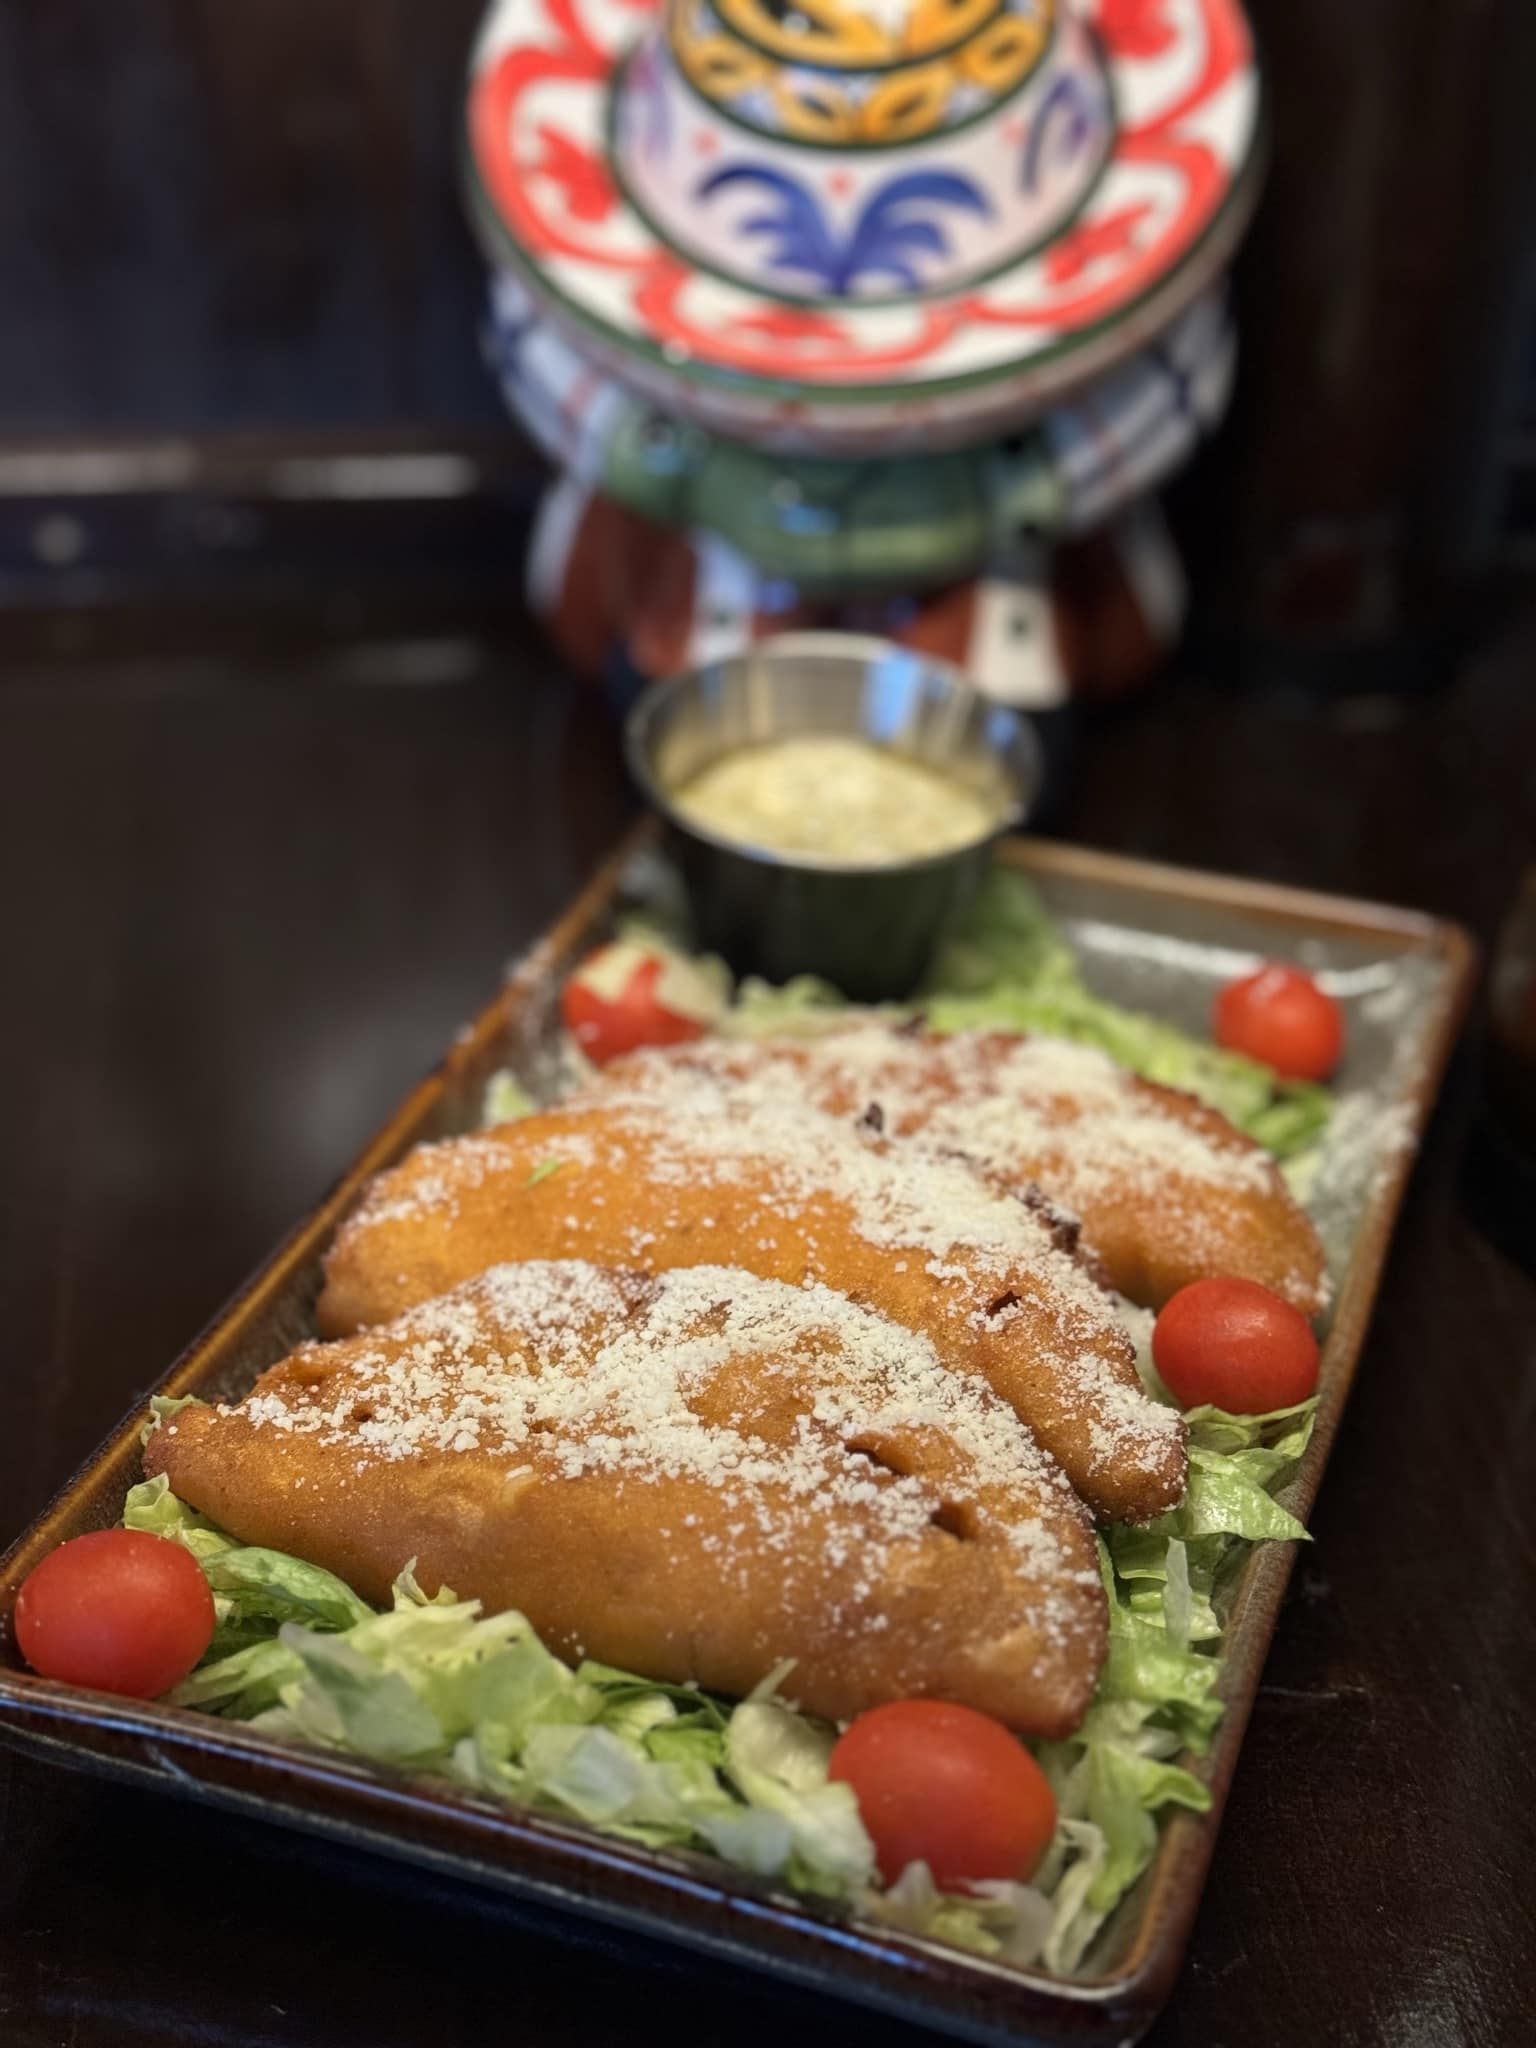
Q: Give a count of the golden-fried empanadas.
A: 3